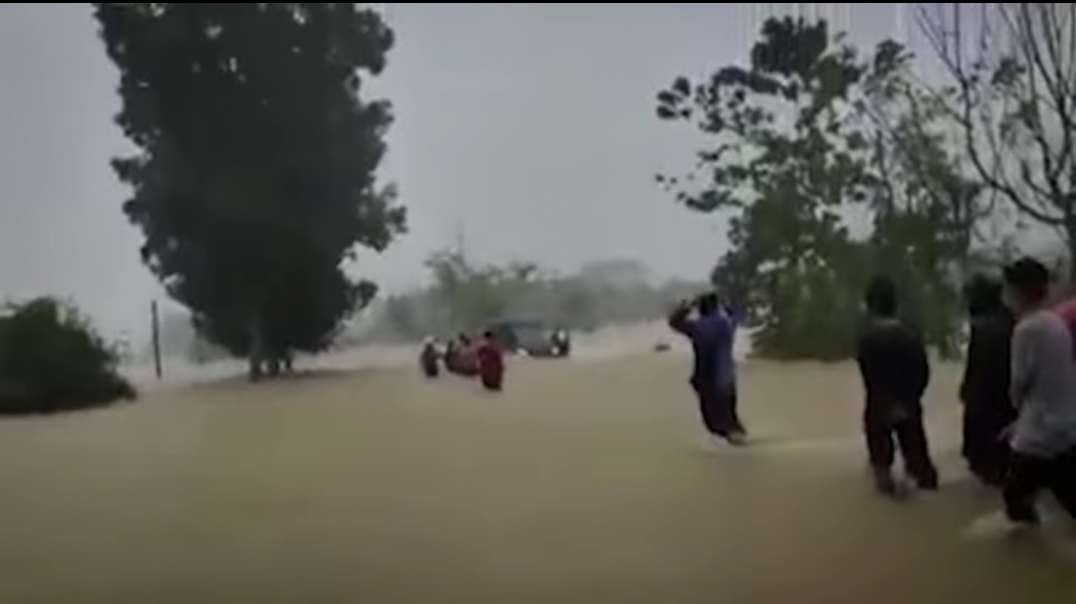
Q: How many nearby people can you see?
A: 5